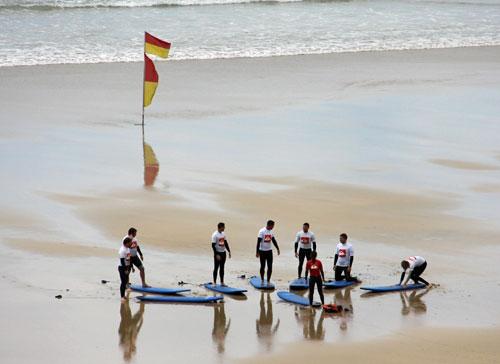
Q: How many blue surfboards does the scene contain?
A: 8